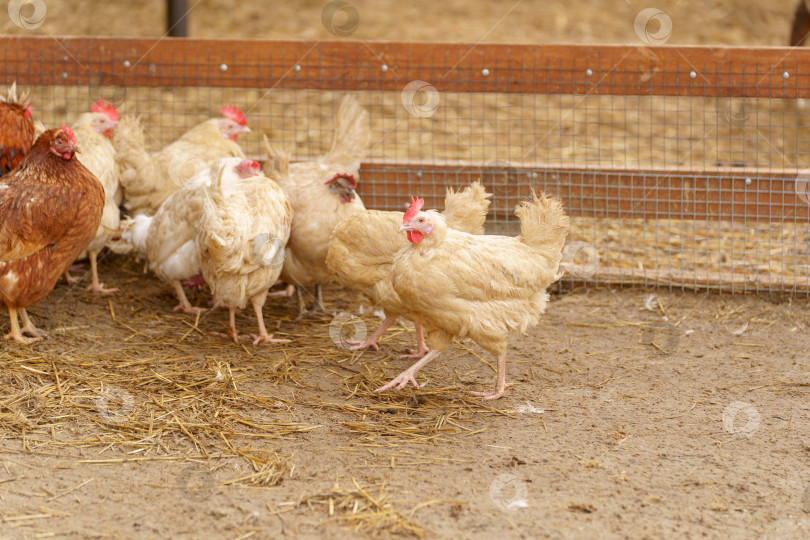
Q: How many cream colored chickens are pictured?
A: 7